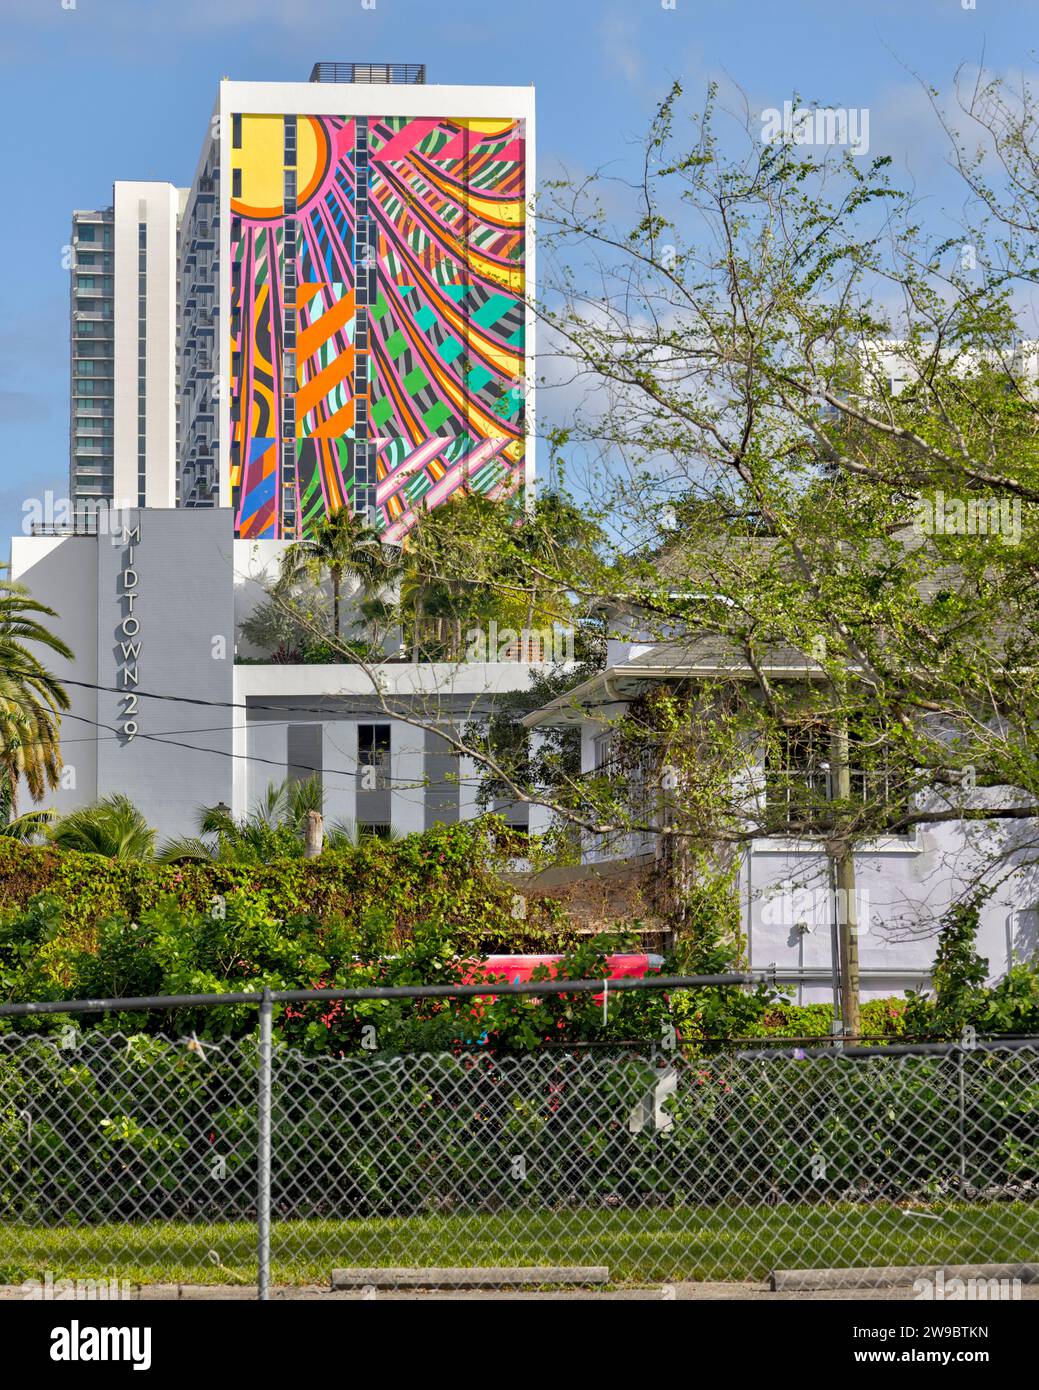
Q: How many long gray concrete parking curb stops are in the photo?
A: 2